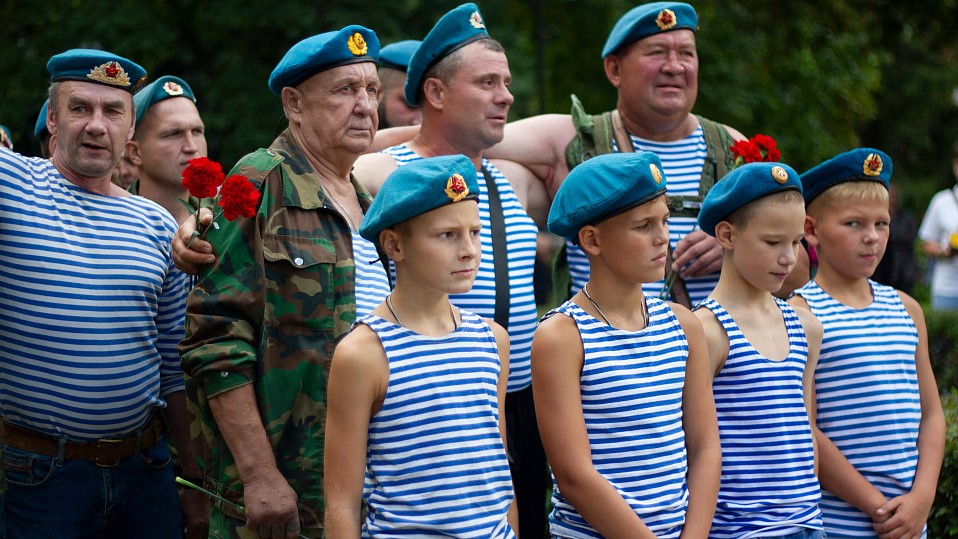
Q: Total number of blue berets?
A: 12